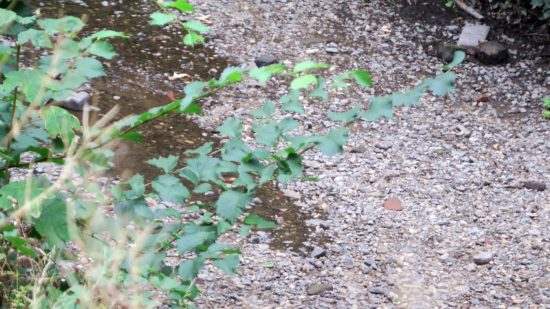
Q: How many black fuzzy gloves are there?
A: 0